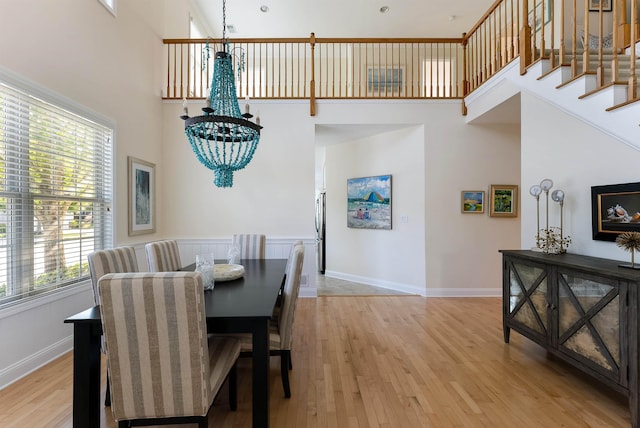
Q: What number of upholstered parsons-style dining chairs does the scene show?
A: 6